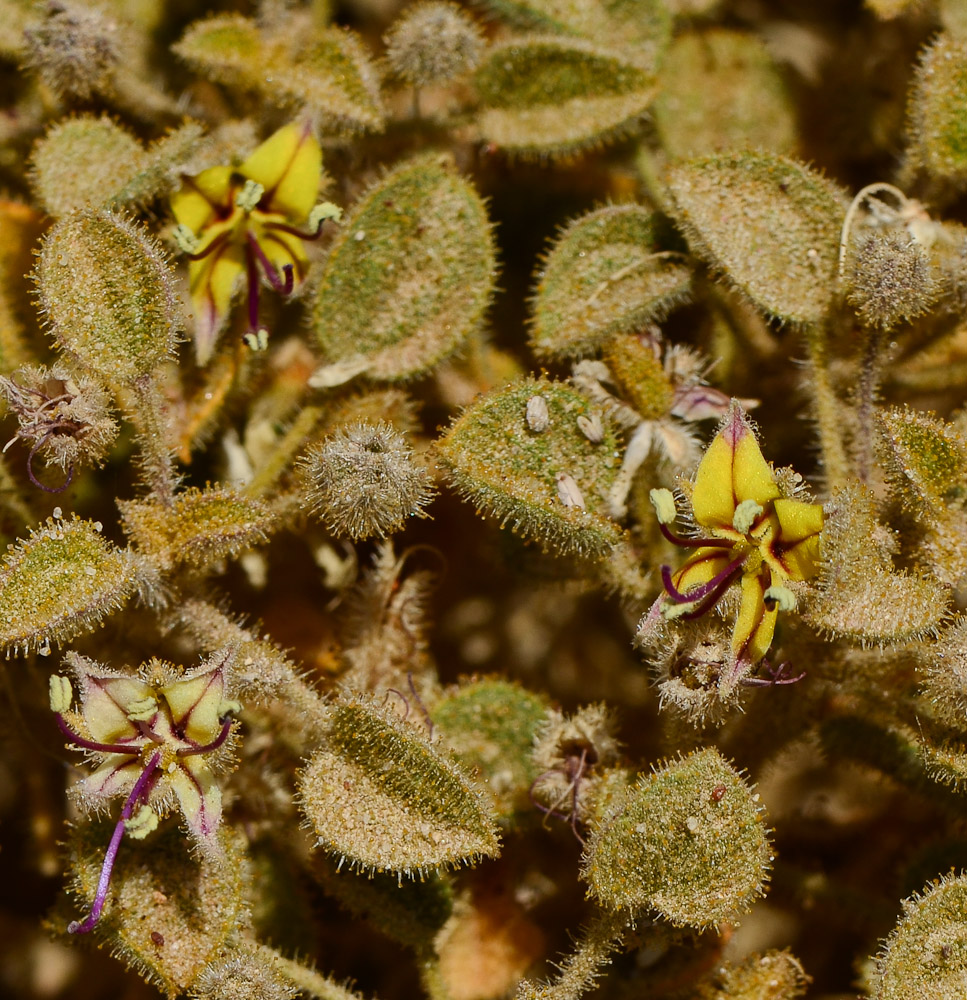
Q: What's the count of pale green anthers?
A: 12